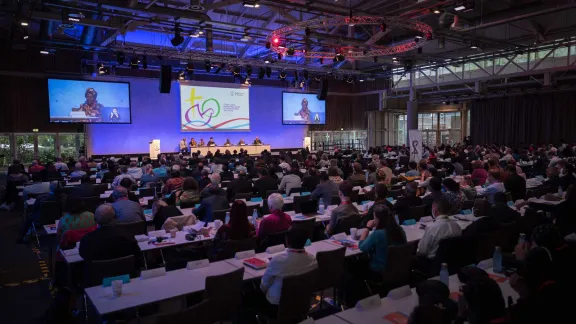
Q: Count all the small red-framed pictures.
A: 0